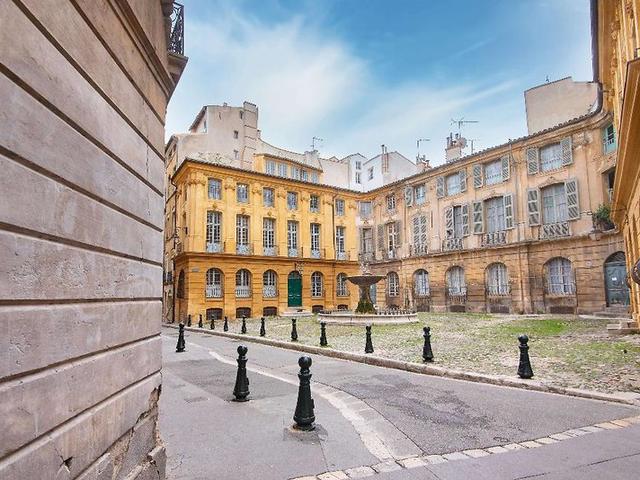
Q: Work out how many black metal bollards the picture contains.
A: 14